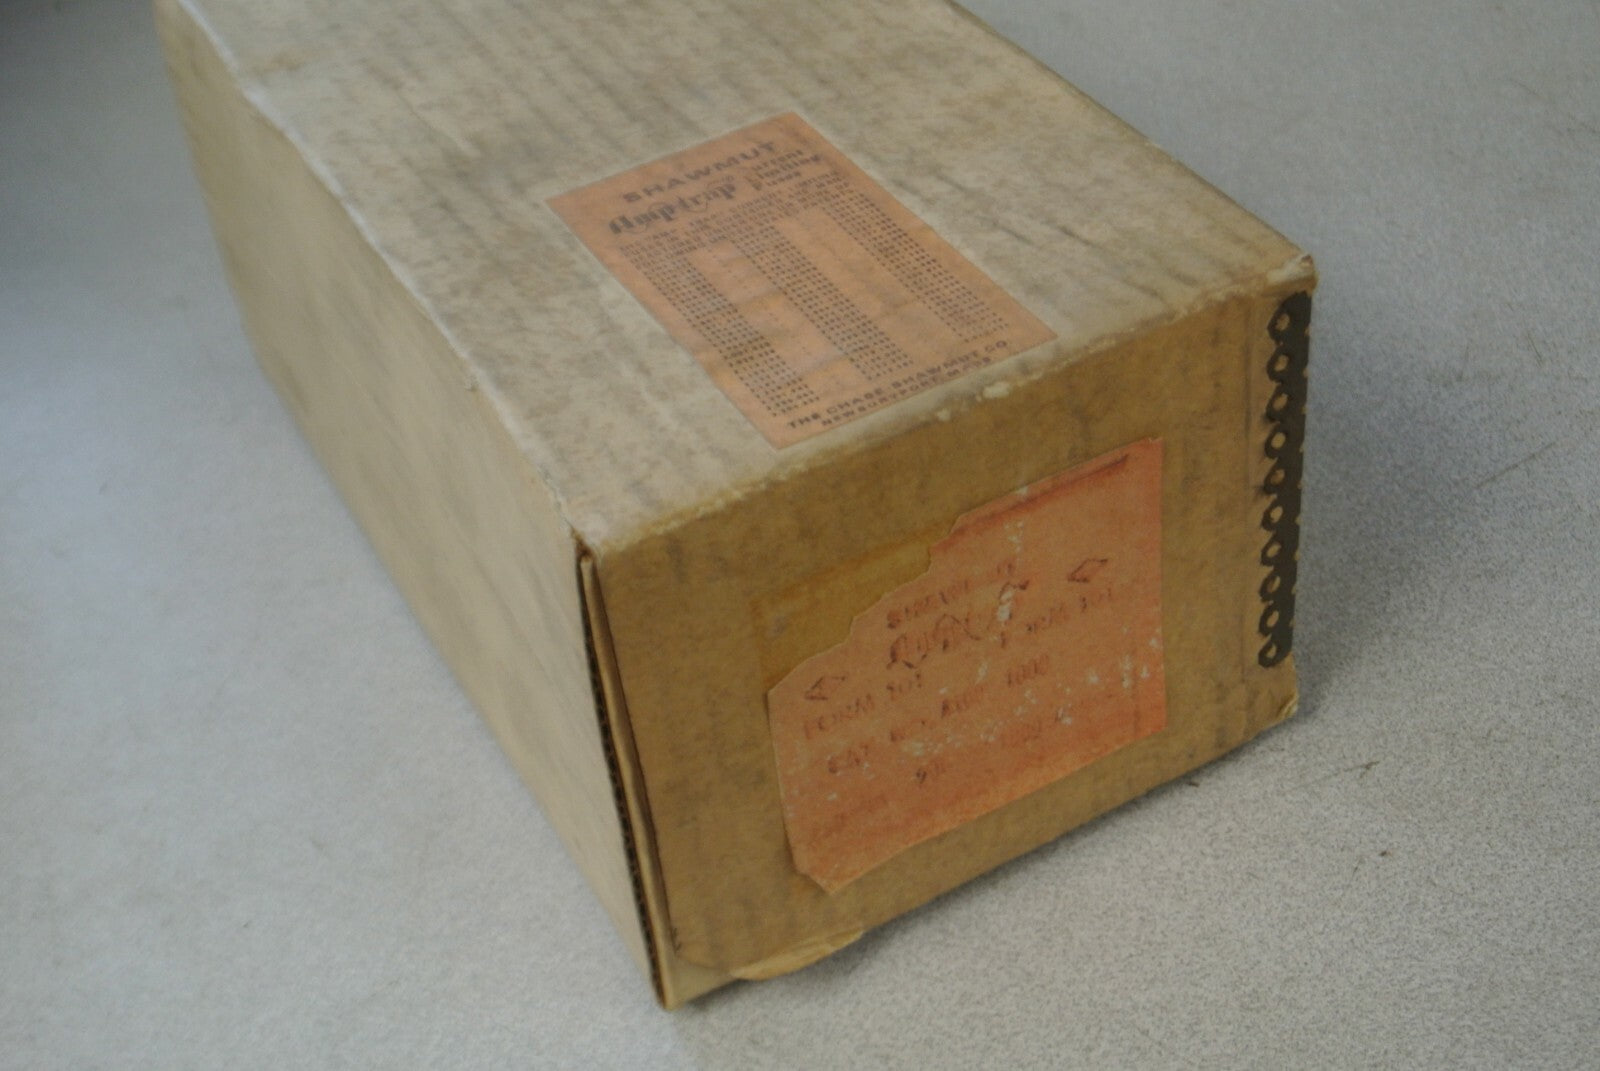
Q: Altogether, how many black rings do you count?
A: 10